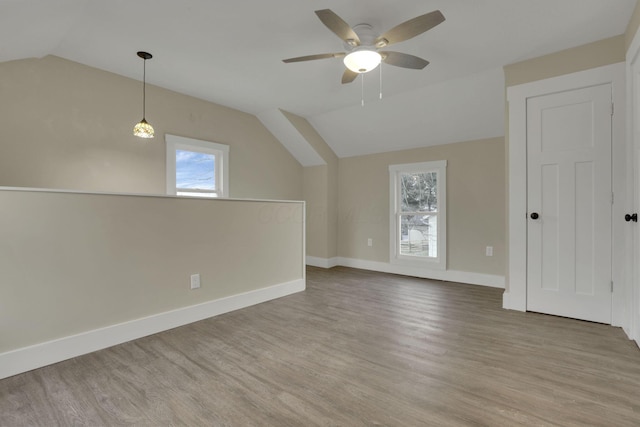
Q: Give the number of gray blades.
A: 5